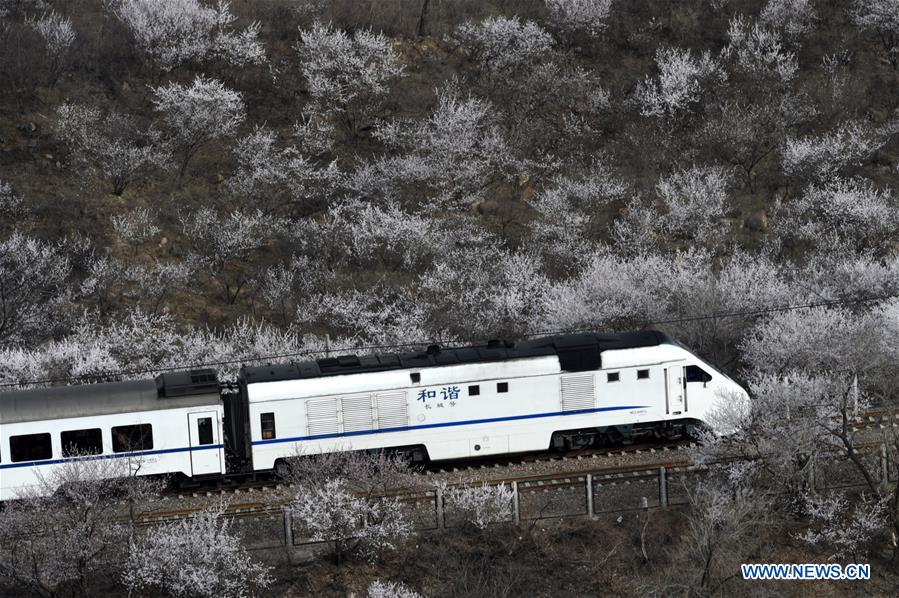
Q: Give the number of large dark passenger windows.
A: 3